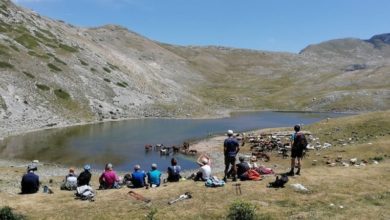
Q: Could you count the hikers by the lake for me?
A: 12